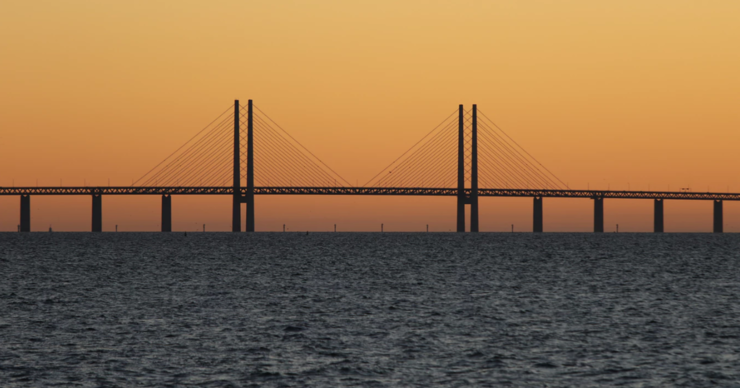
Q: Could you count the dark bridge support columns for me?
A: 11